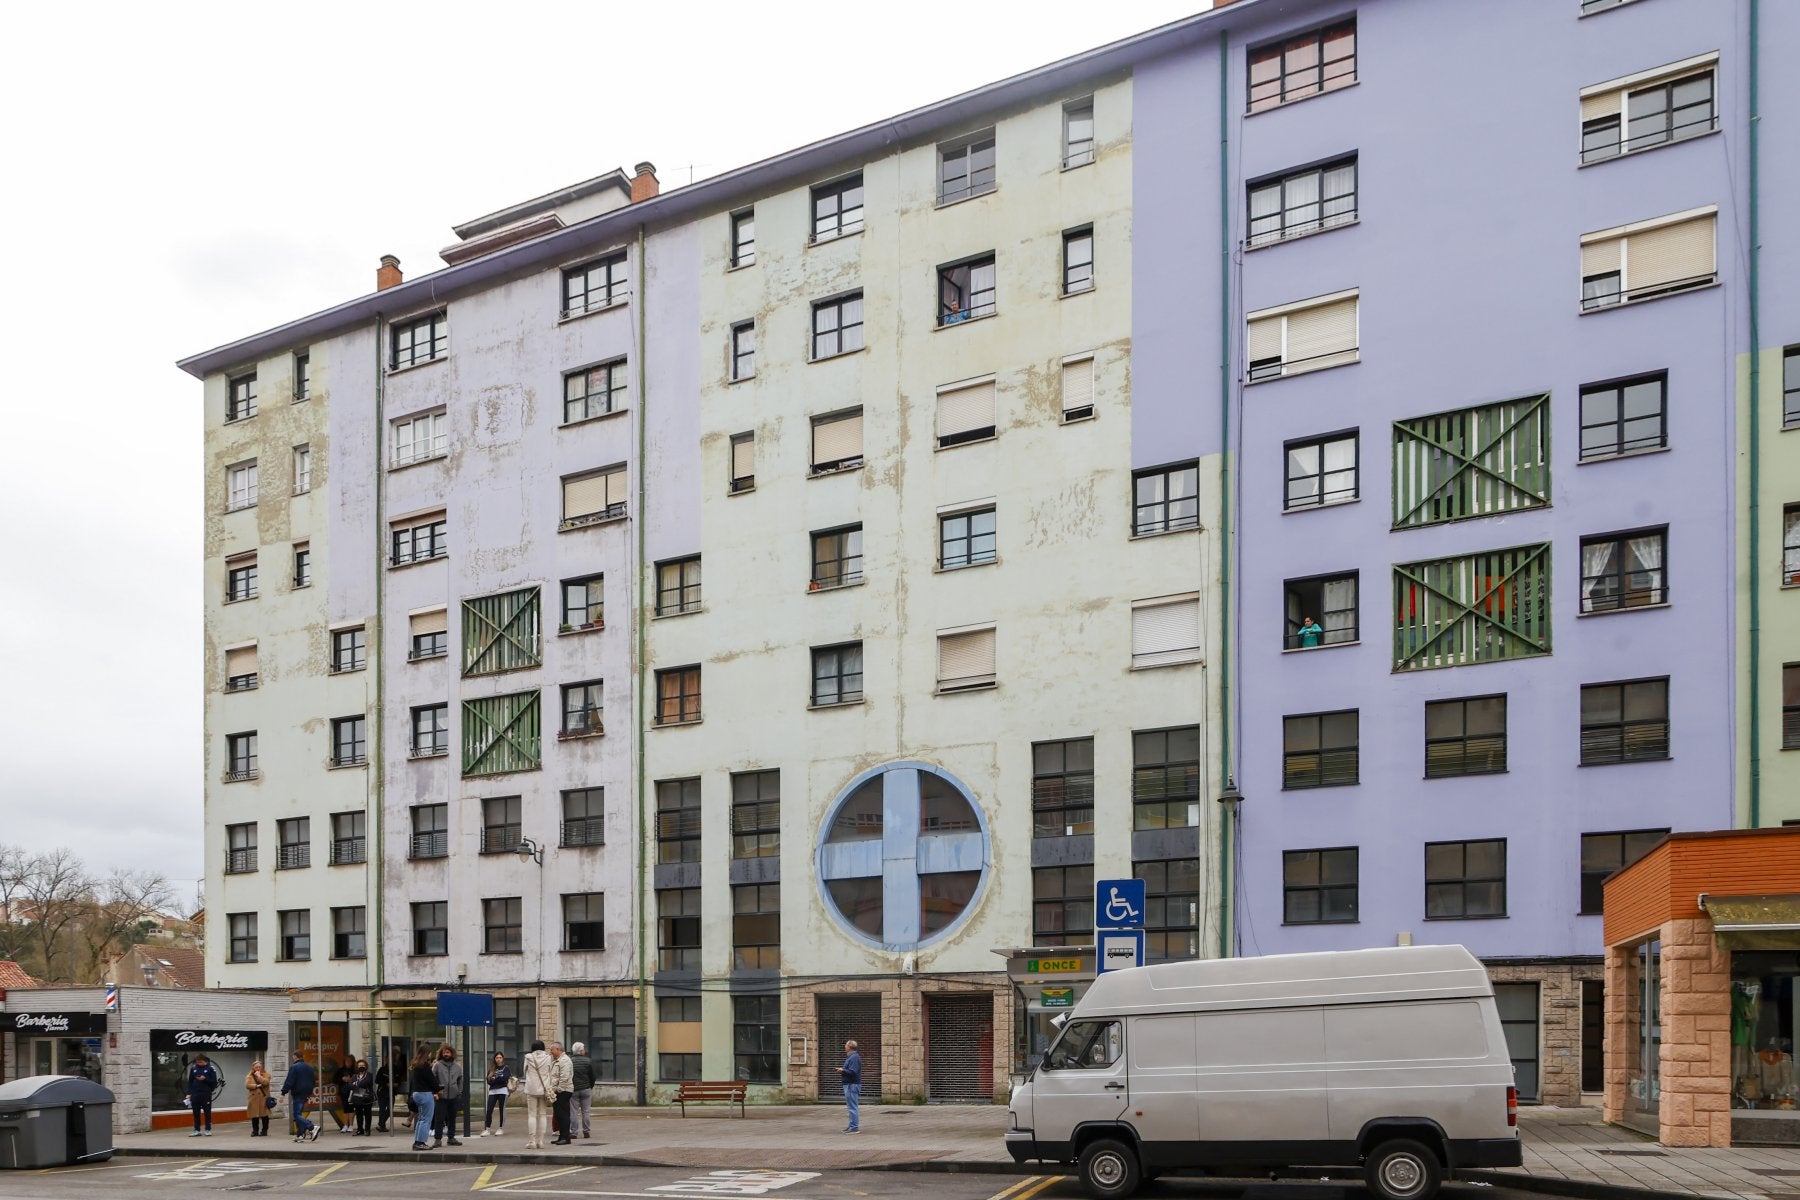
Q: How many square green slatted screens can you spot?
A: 4